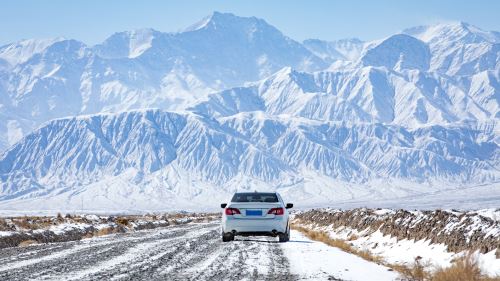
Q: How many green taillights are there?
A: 0